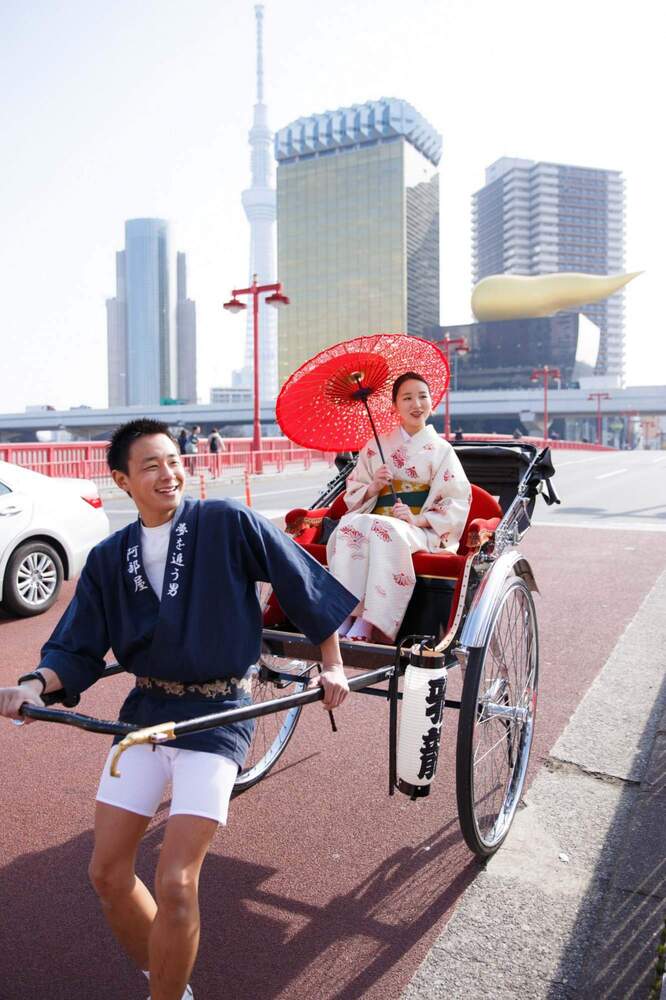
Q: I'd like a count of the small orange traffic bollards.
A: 2